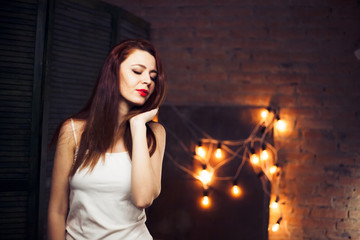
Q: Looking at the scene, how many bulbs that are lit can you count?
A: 12